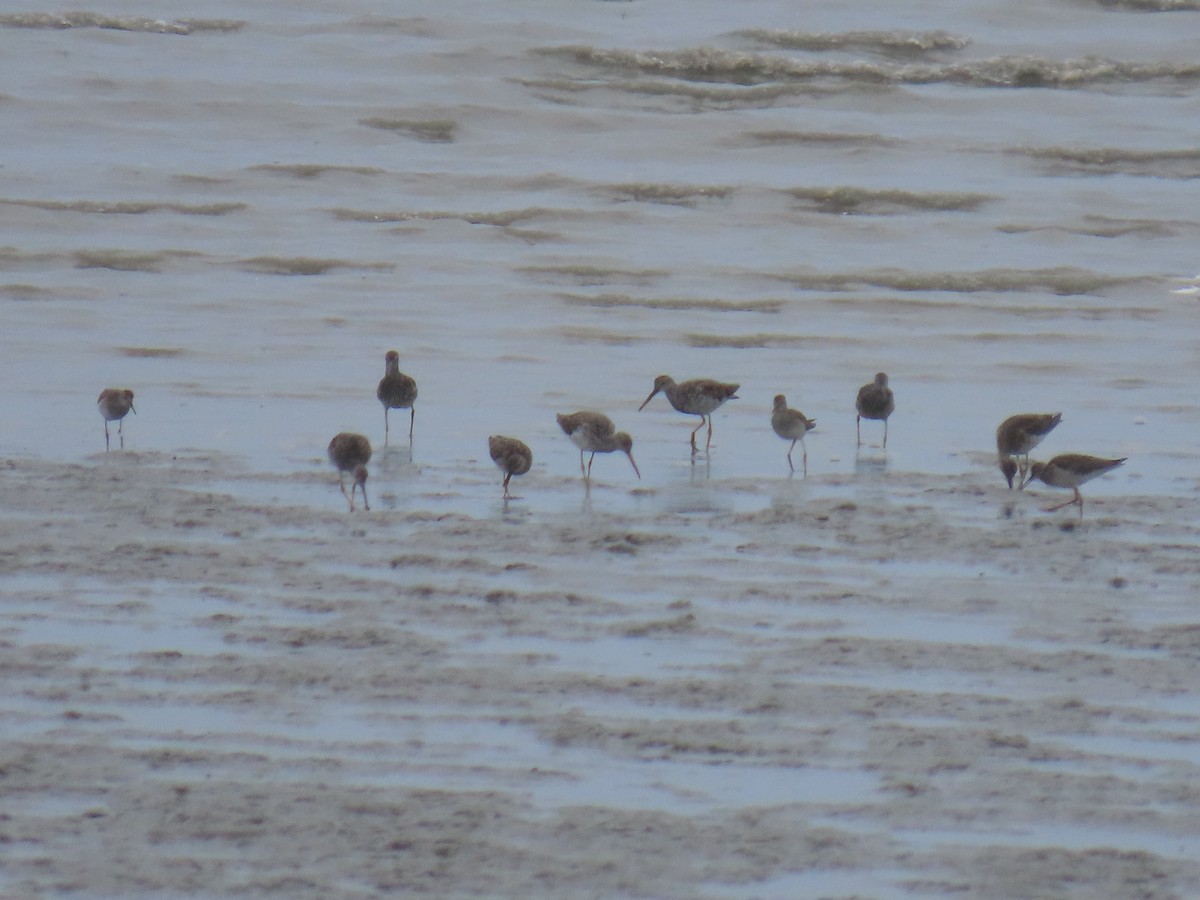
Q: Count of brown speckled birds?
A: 10